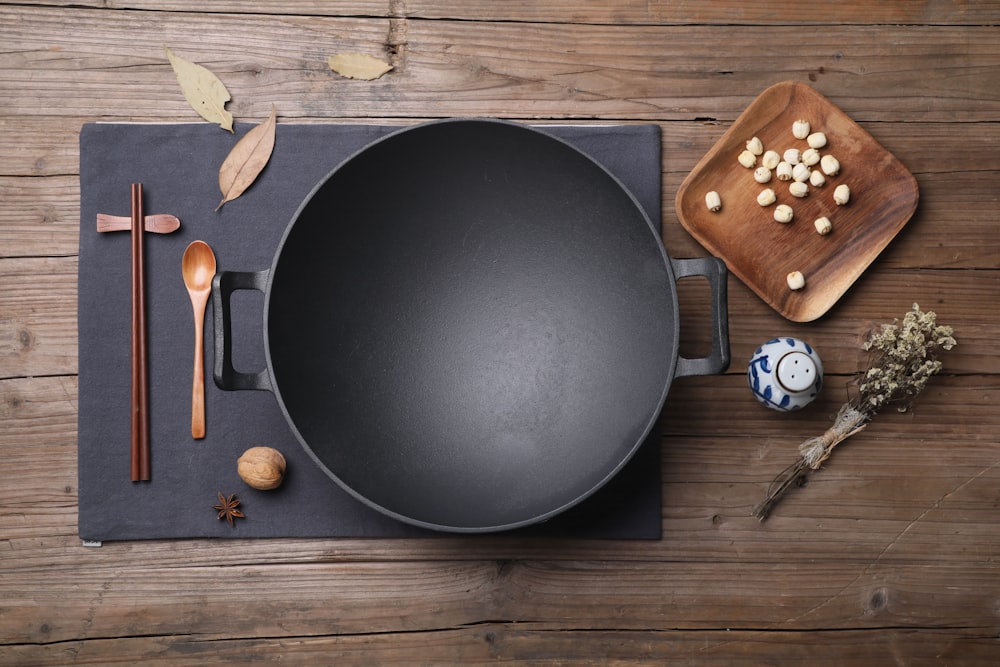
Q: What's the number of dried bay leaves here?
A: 3